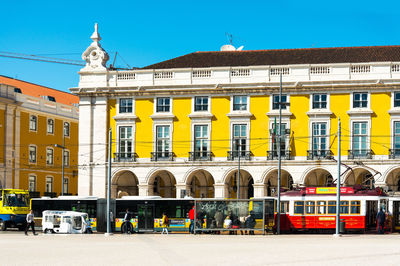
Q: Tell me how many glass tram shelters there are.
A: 1